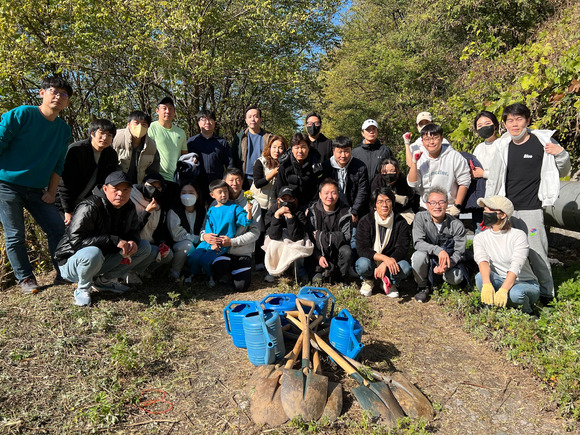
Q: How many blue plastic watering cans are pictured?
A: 5